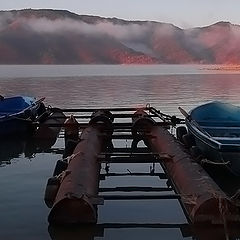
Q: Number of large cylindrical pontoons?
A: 2